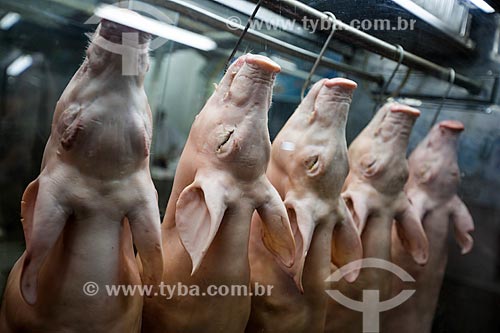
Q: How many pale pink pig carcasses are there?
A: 5